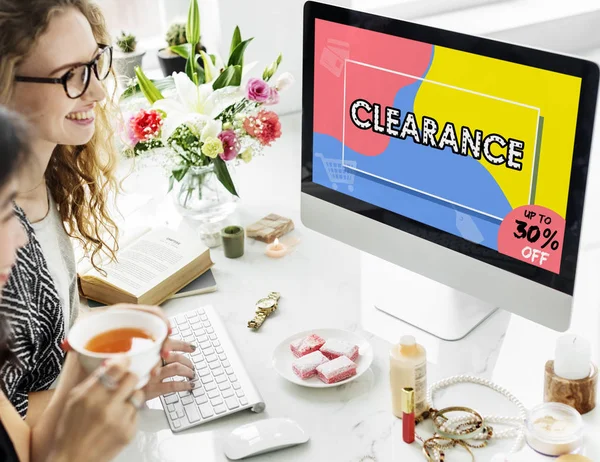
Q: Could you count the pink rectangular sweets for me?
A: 4